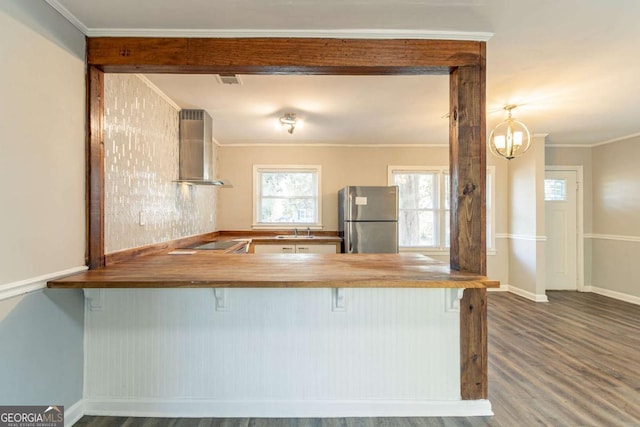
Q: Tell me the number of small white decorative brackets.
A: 4